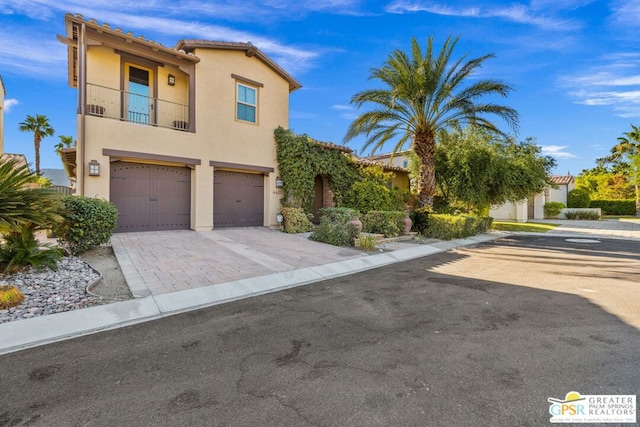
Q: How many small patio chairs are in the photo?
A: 2